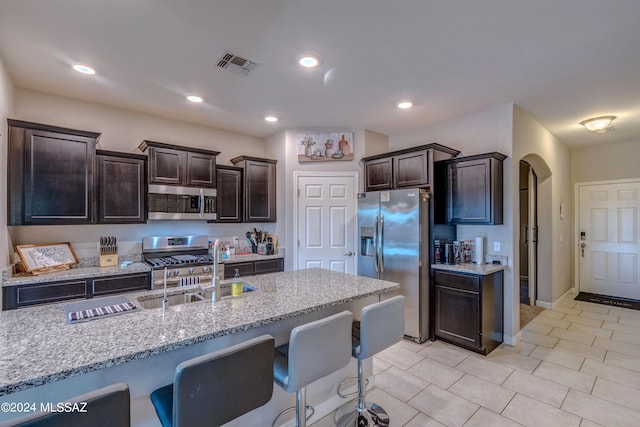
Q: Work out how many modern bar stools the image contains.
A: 4